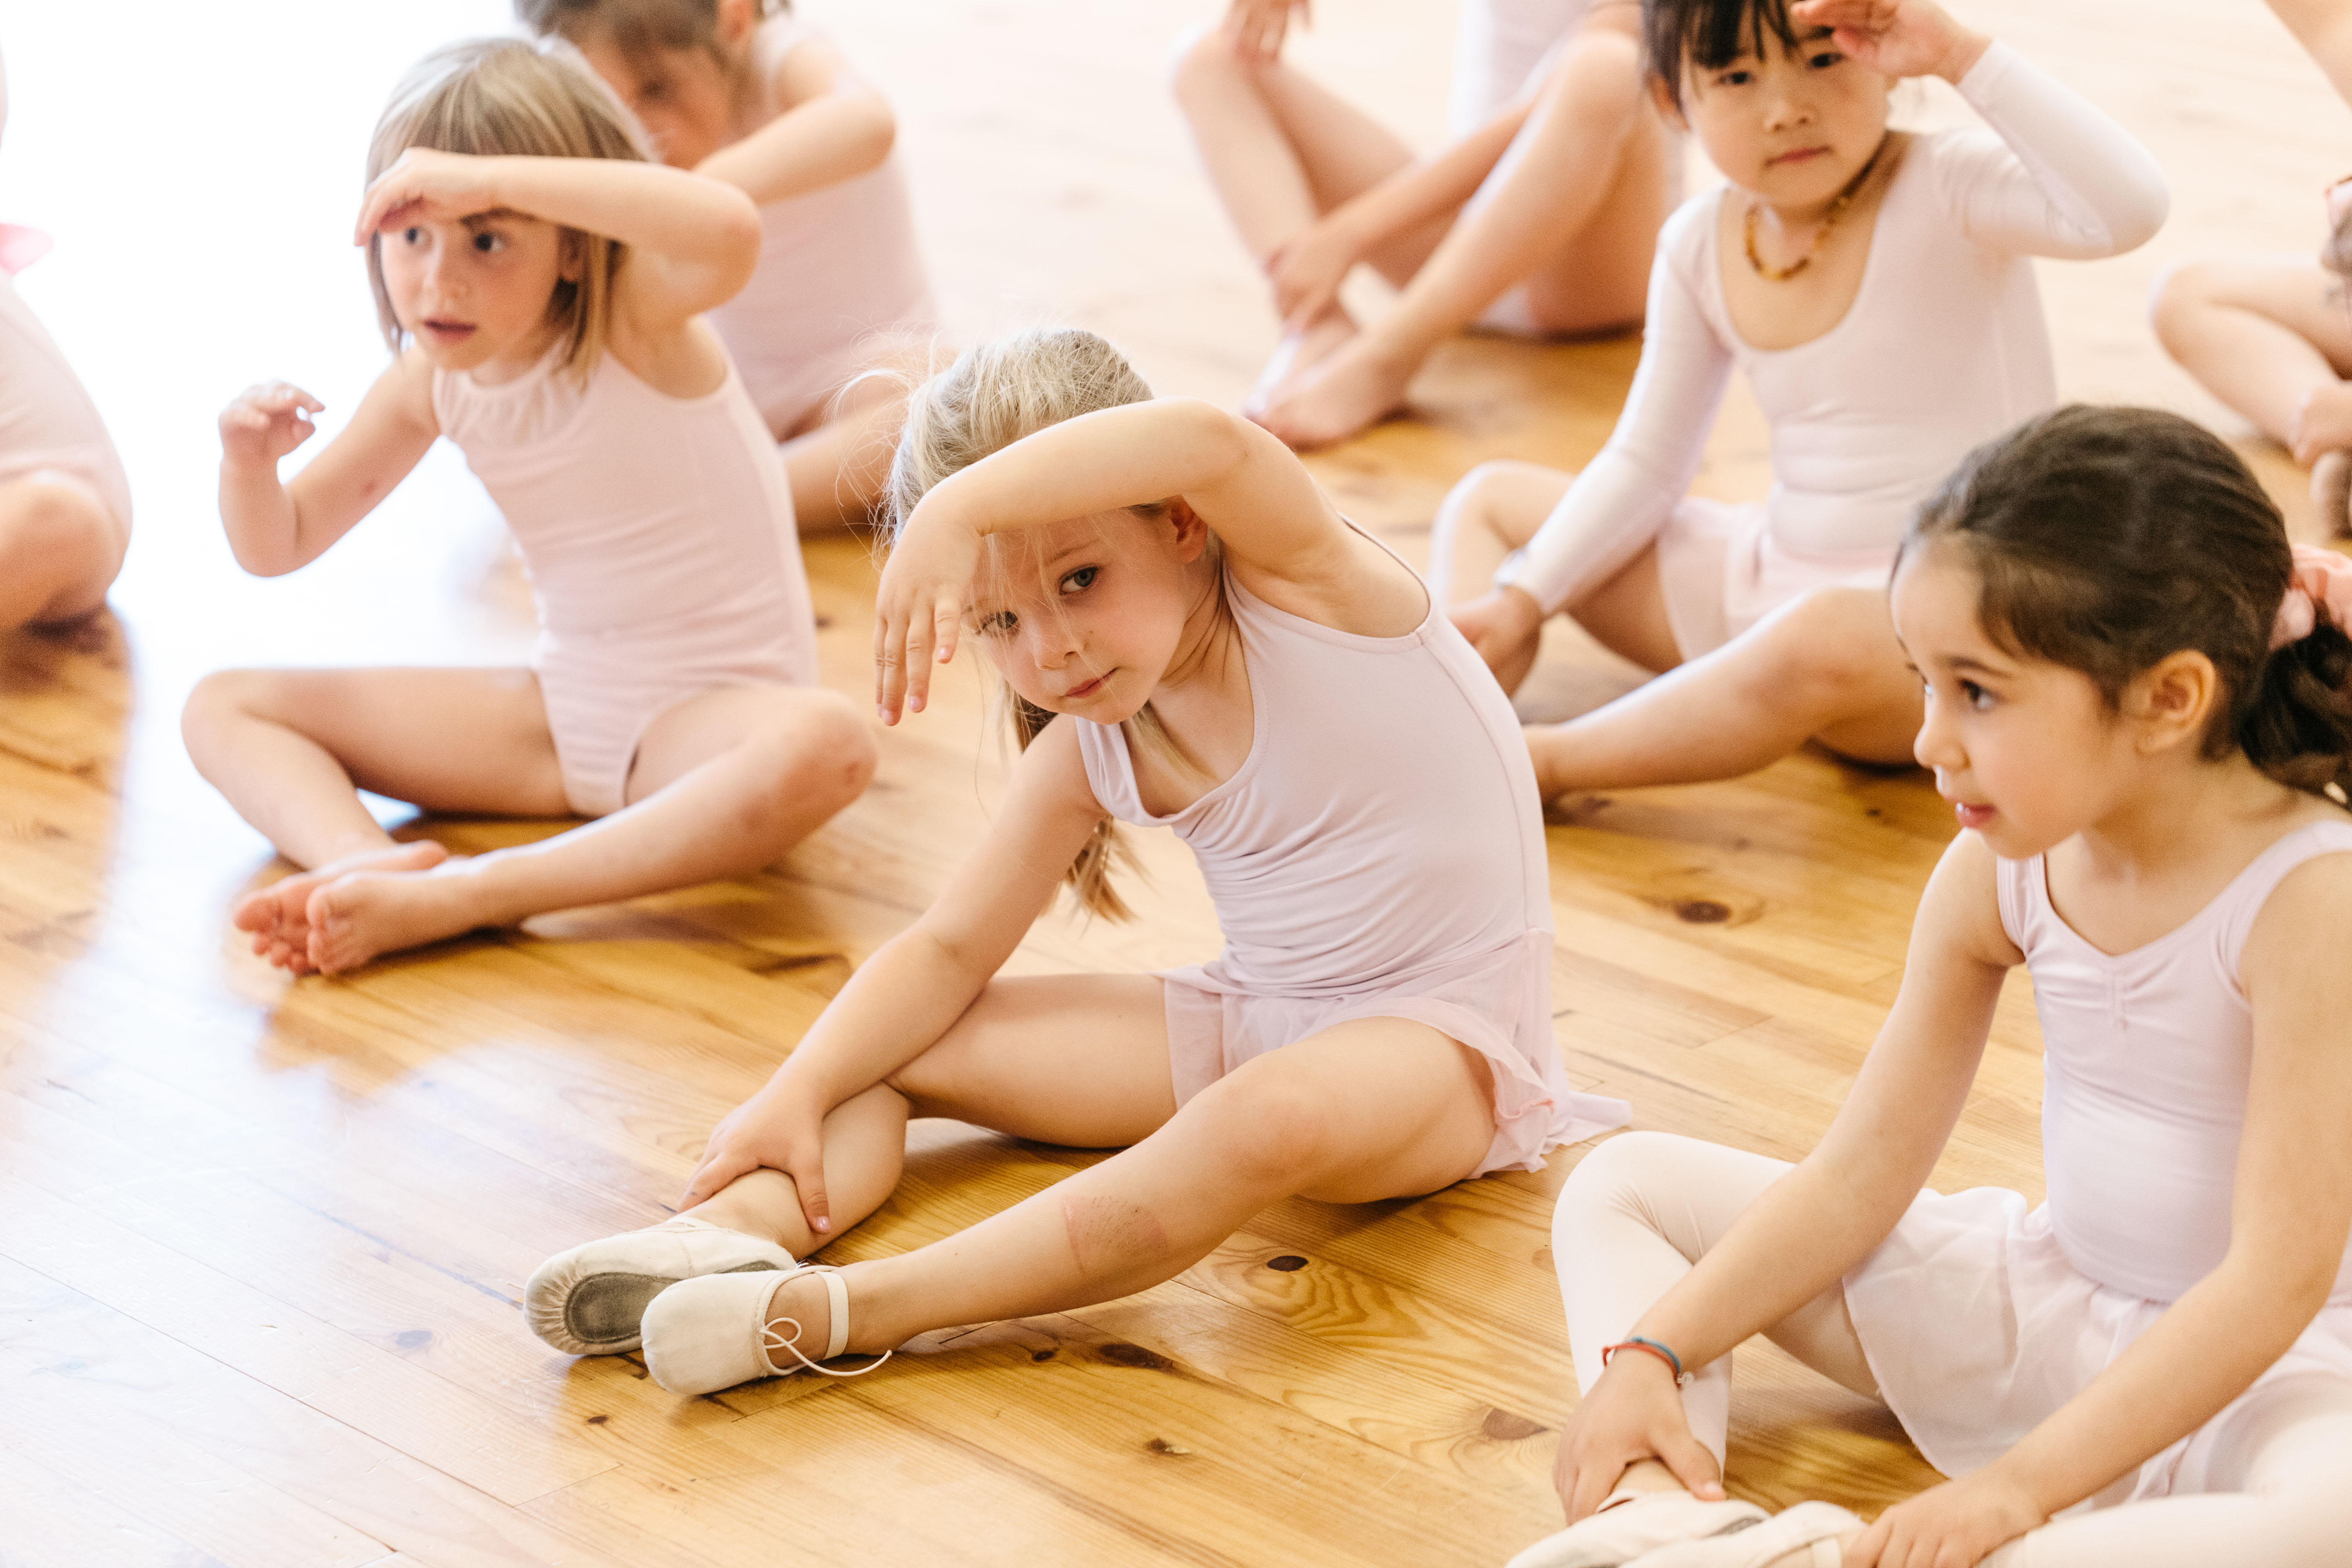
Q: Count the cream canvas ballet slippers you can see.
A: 4